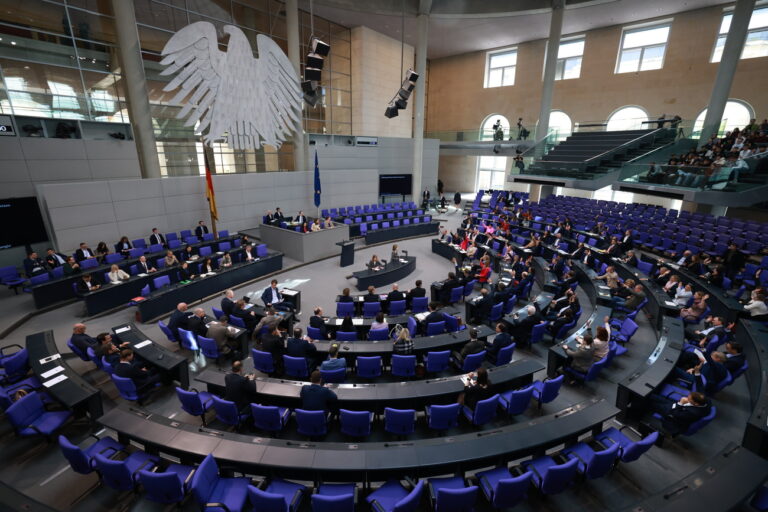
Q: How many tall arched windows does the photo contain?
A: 4